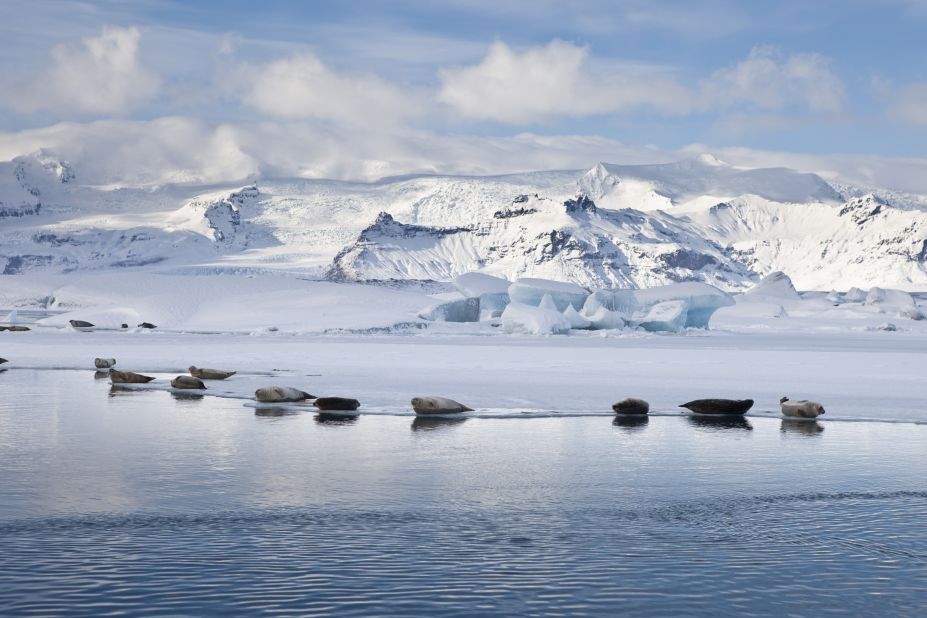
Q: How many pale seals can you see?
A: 3